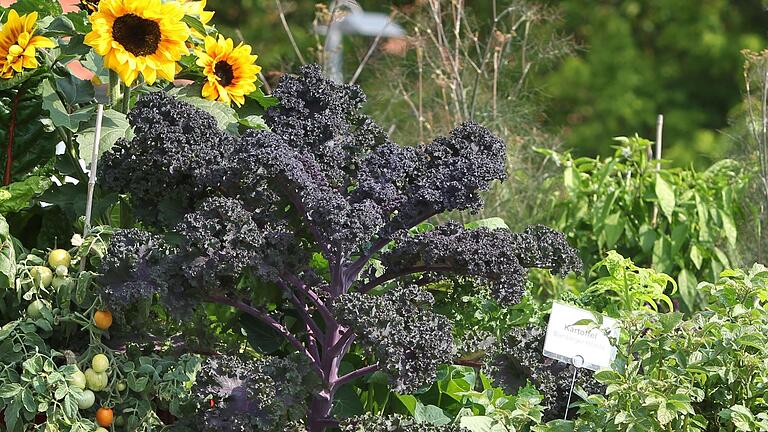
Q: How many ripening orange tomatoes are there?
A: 2